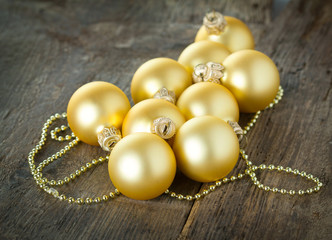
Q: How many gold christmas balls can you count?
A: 9